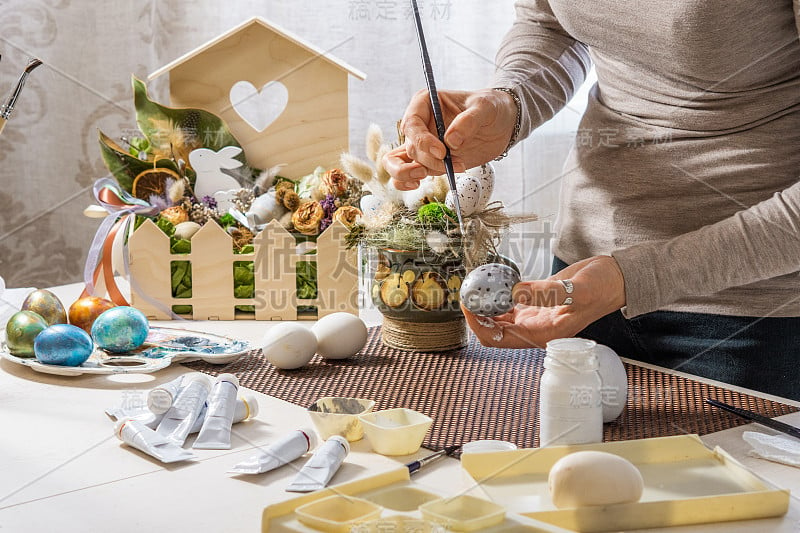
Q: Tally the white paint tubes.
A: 8